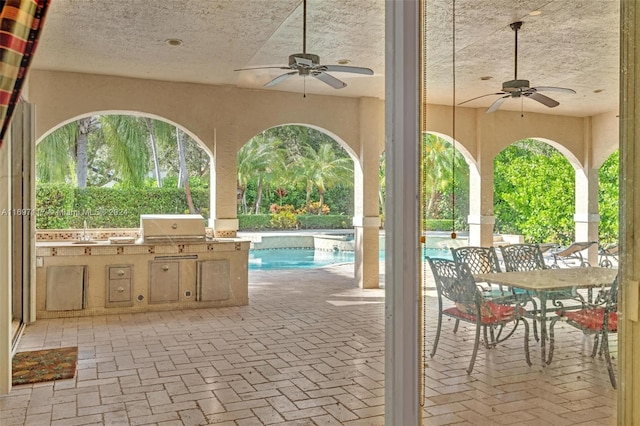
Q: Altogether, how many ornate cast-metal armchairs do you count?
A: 4